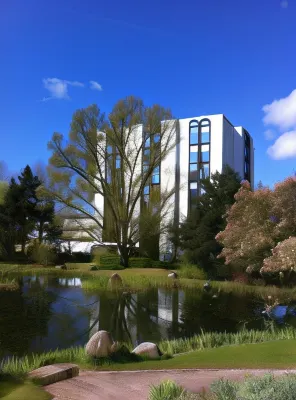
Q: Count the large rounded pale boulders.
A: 2